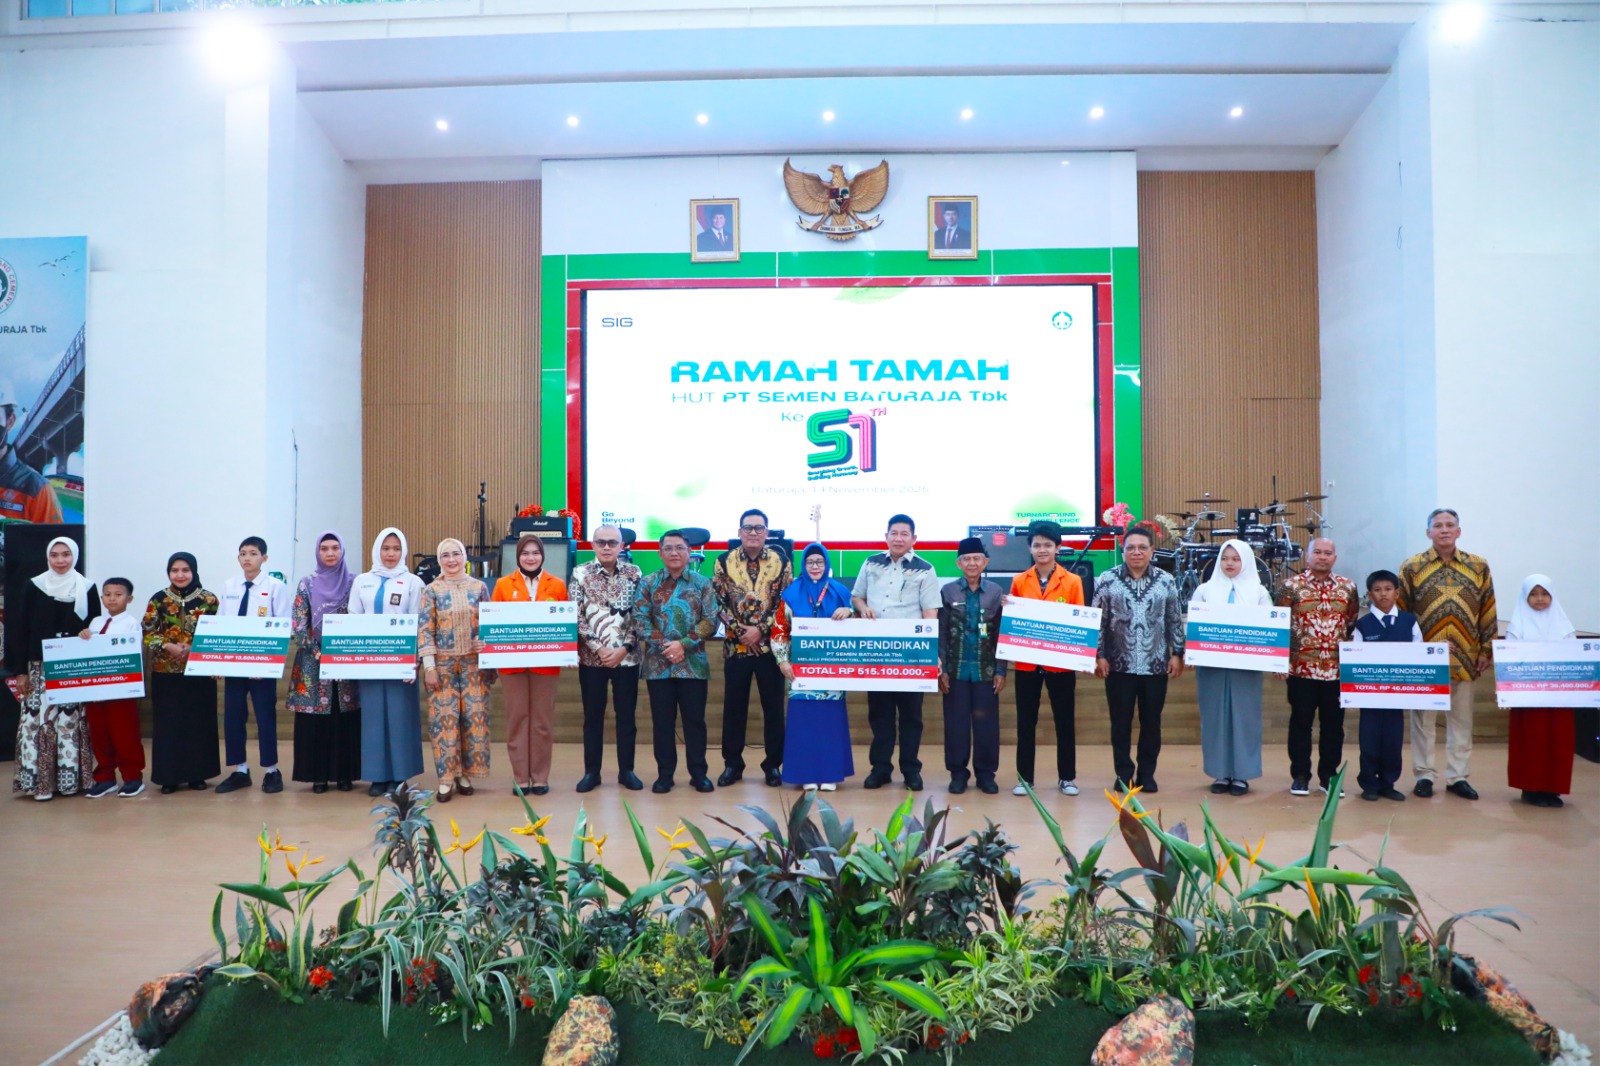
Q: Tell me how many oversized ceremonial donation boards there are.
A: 9